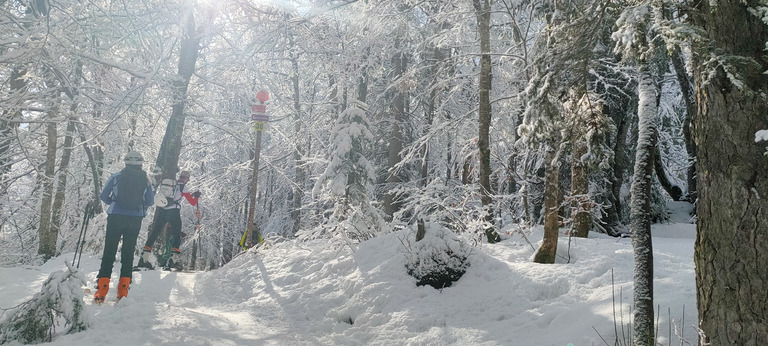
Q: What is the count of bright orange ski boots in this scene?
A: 2